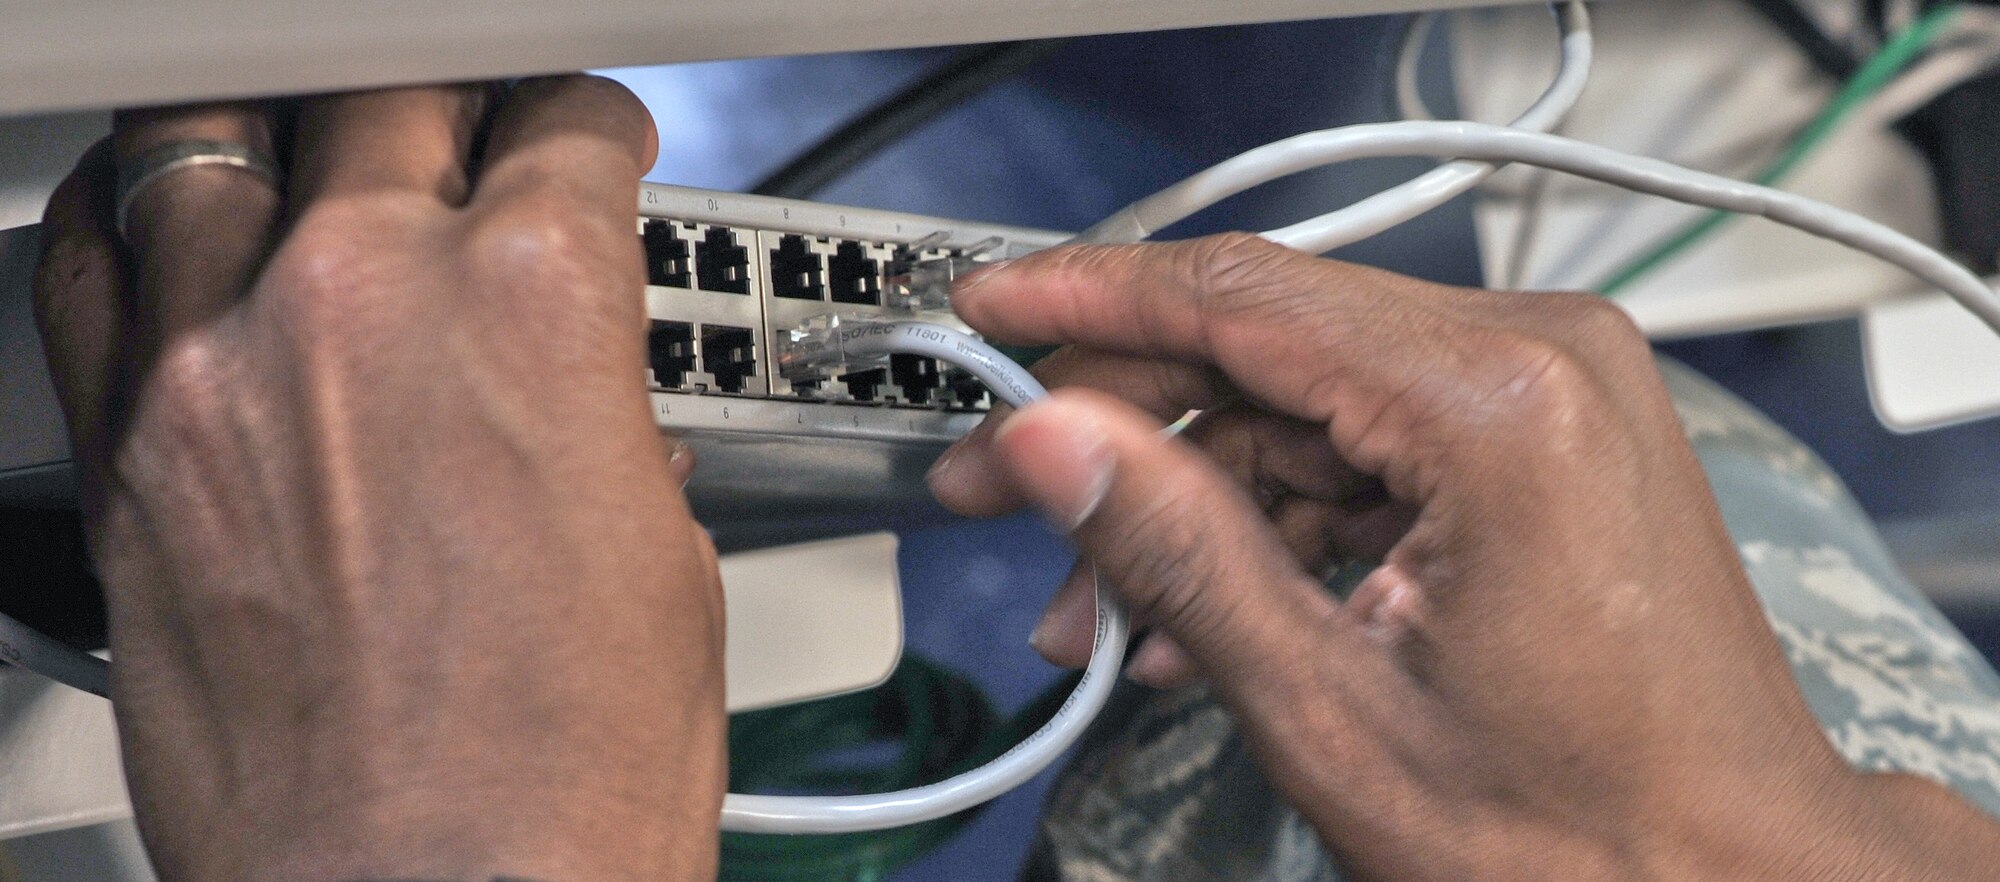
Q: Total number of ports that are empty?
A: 9